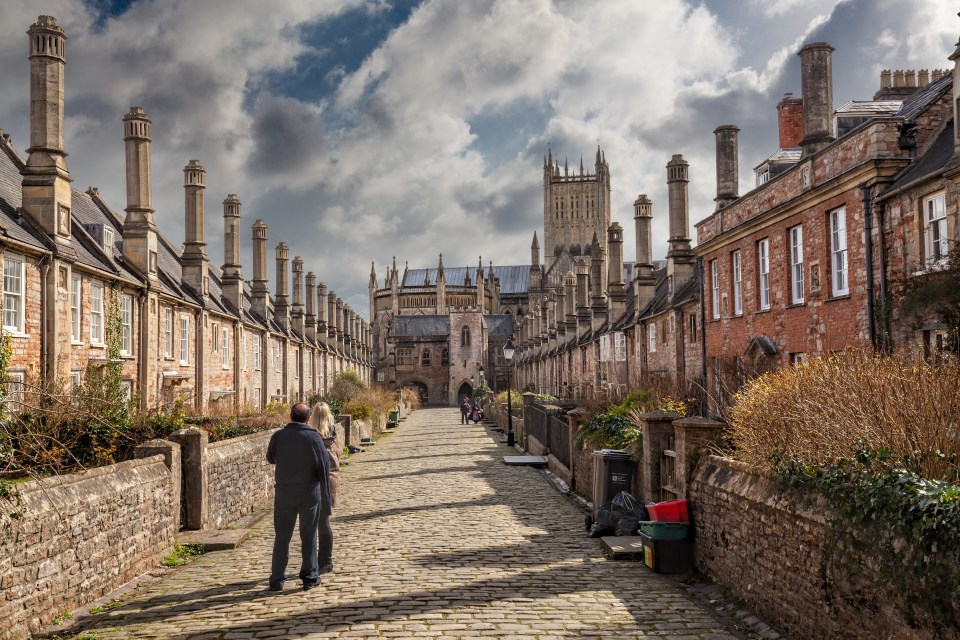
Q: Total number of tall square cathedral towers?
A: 1